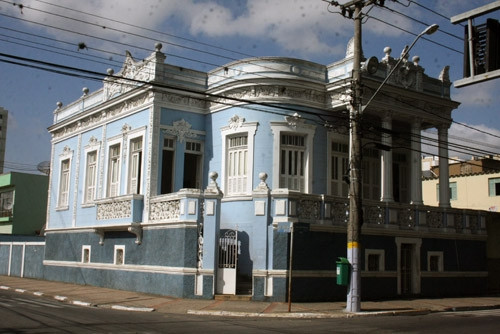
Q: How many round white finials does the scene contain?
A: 8